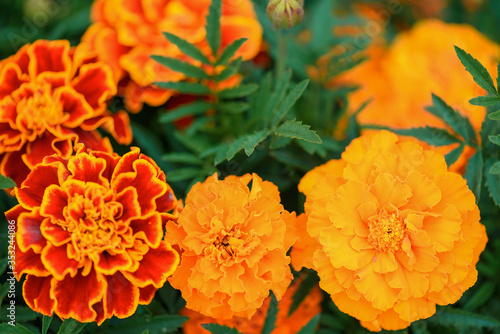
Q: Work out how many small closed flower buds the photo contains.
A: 1